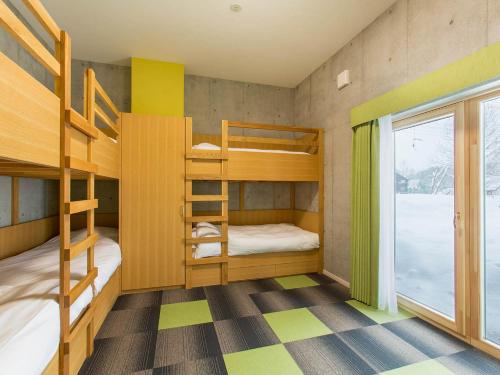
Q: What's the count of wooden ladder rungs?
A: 12